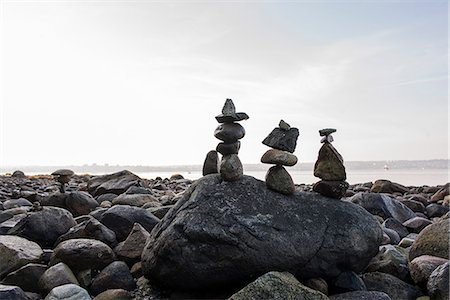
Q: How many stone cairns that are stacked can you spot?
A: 3